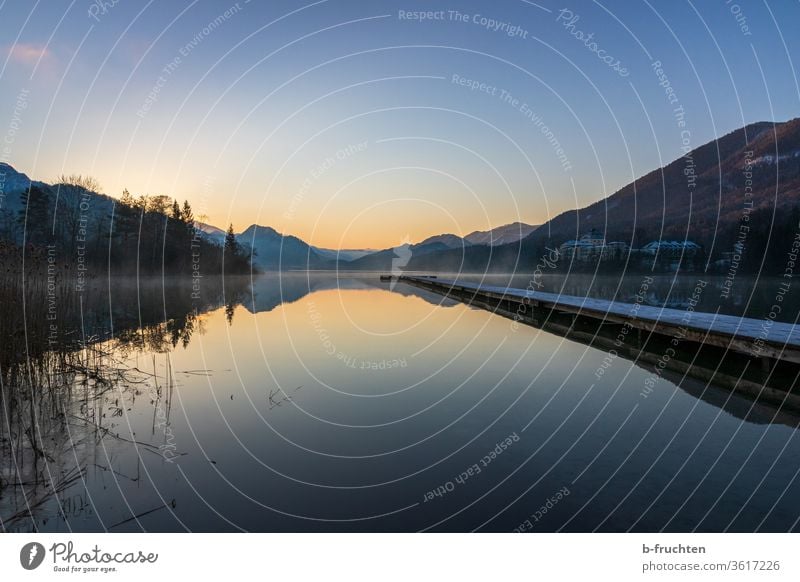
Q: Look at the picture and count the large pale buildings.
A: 2